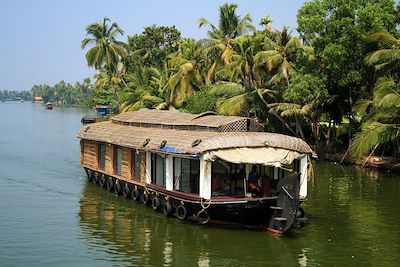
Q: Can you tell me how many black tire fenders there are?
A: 12